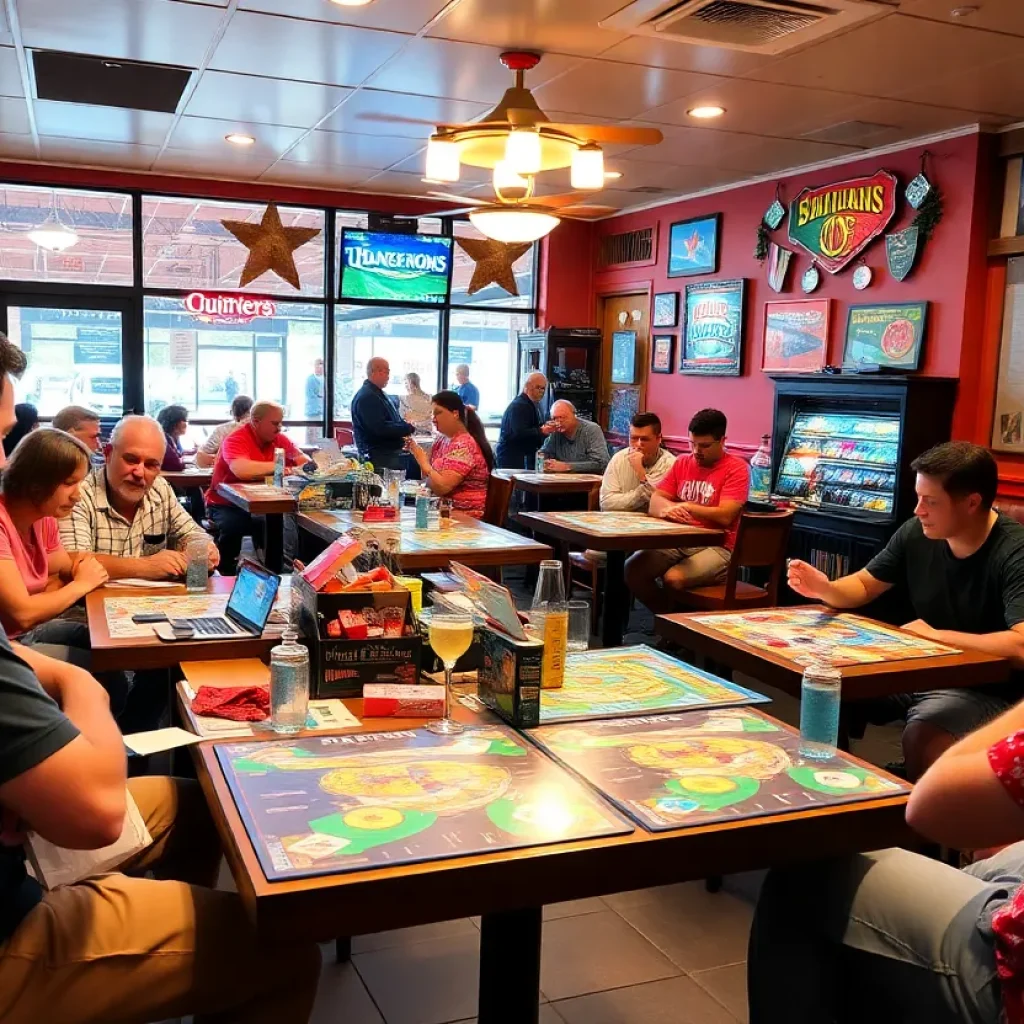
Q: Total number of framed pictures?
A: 6